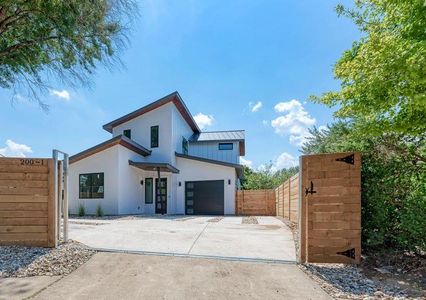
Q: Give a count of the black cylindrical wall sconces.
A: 3